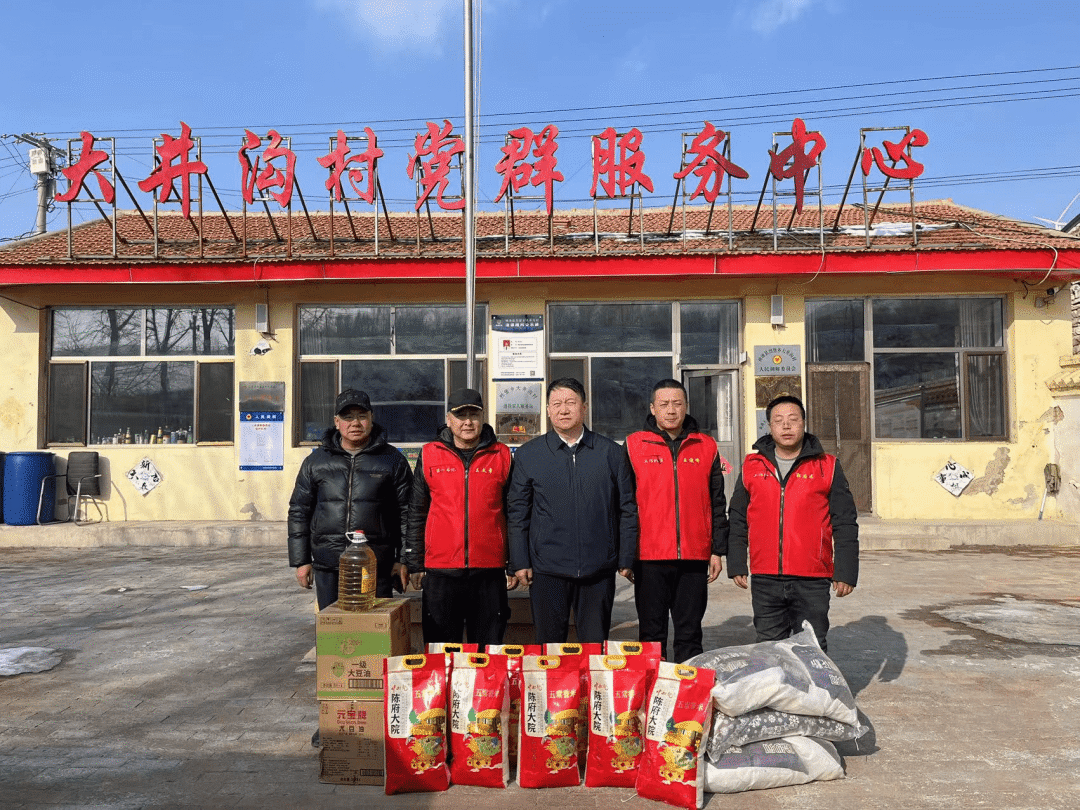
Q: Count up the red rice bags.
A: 9